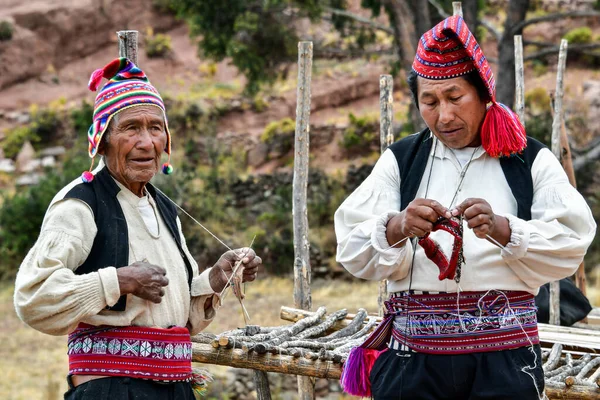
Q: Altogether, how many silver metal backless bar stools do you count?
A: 0